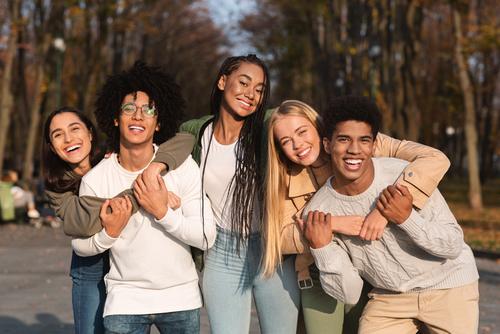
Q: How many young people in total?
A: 5